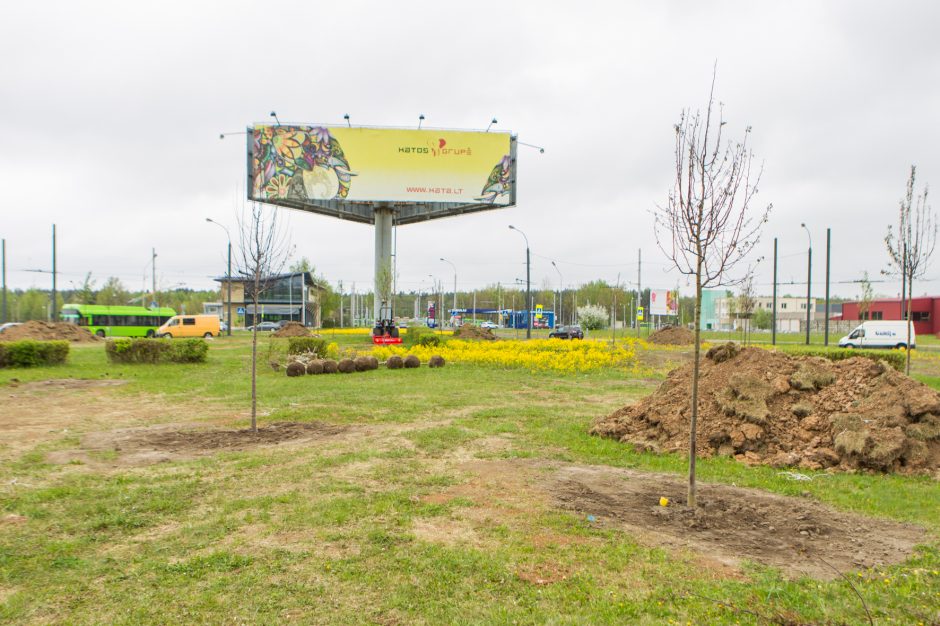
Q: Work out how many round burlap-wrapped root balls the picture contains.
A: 9